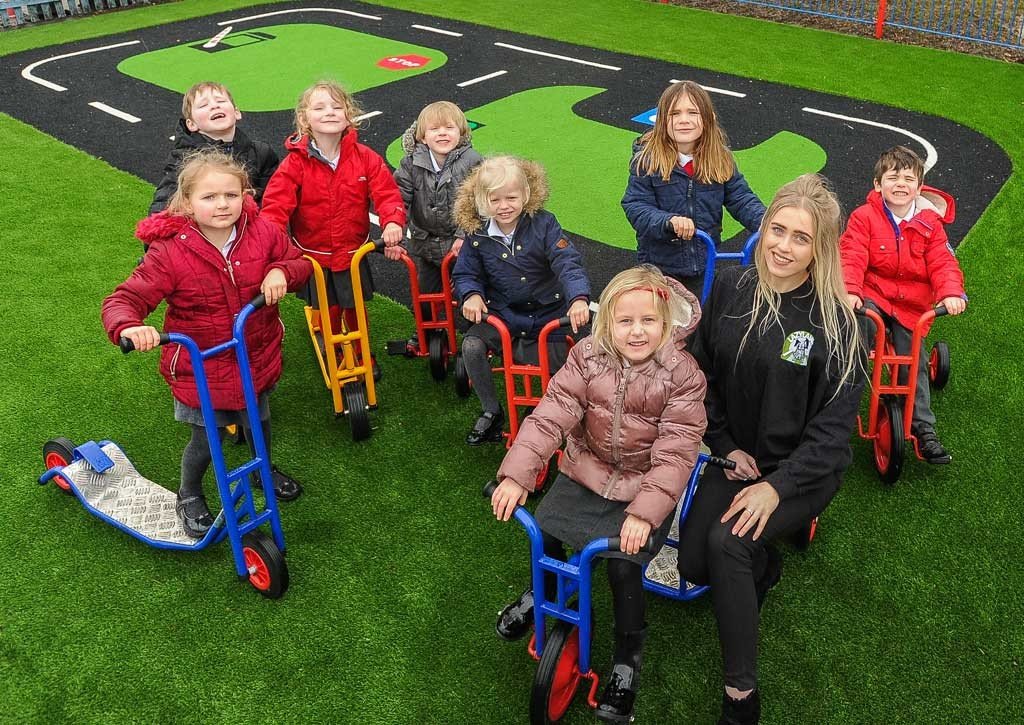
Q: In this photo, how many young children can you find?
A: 8